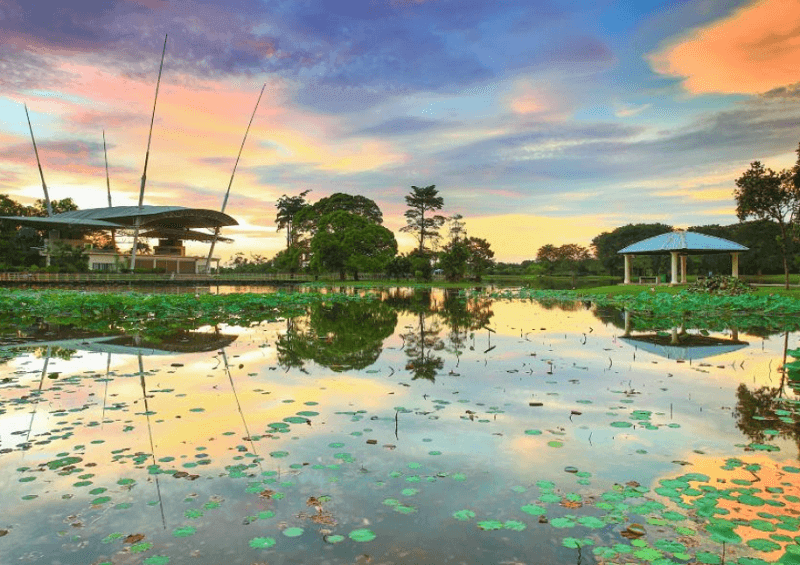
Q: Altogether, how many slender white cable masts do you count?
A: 4